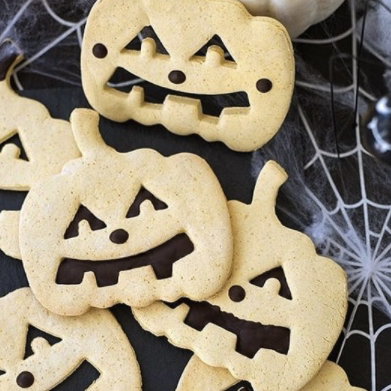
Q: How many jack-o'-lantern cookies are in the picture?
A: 6